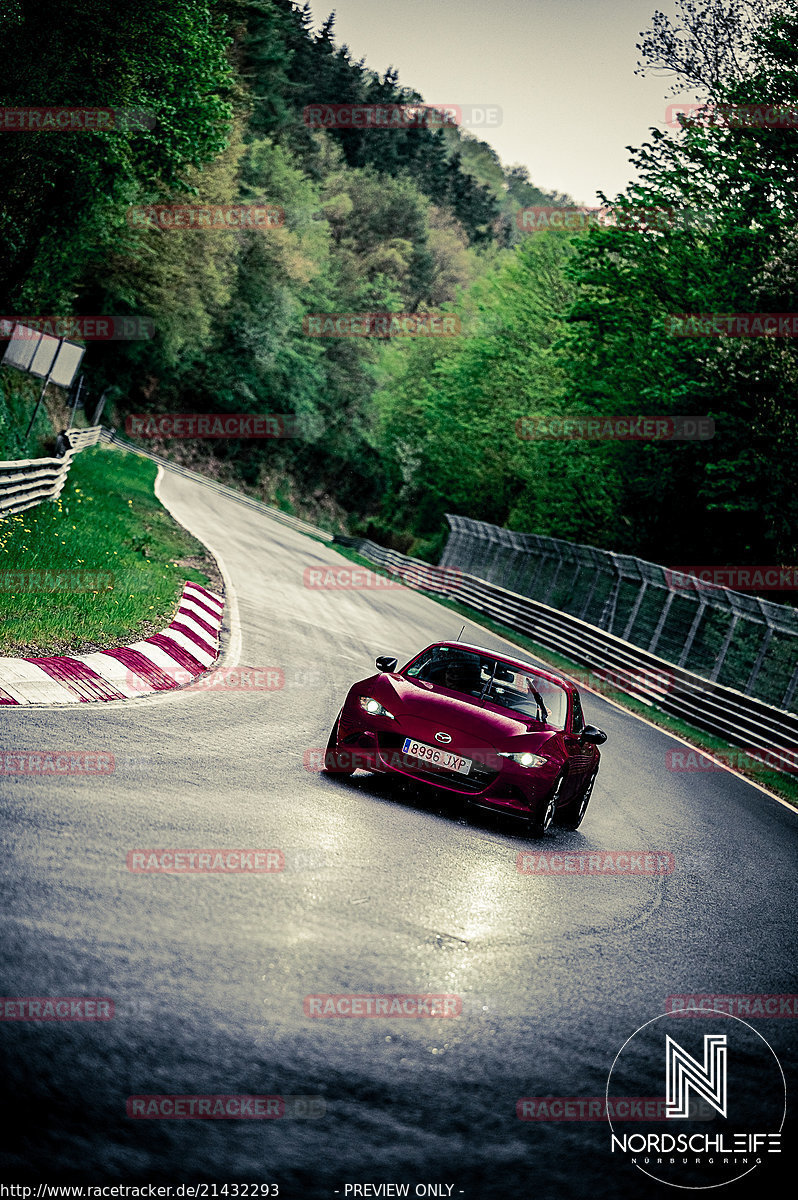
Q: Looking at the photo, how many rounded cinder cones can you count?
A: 0